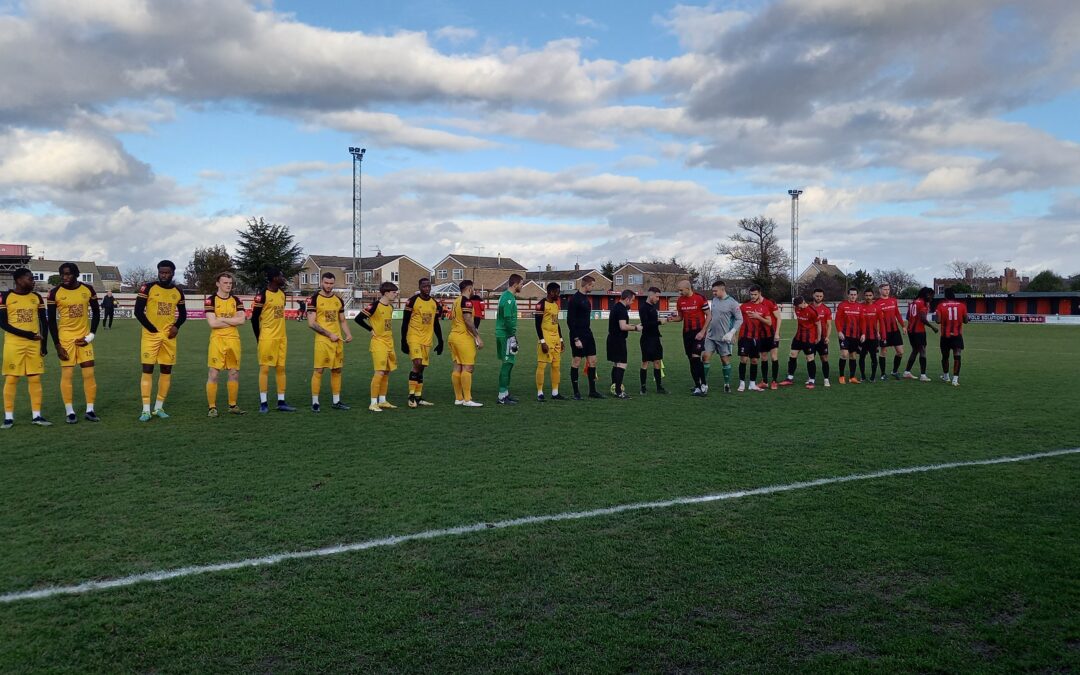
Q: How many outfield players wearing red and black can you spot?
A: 10